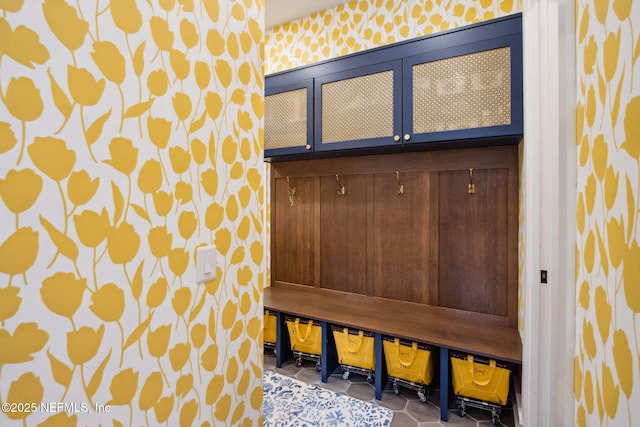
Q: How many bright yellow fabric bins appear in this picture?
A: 5